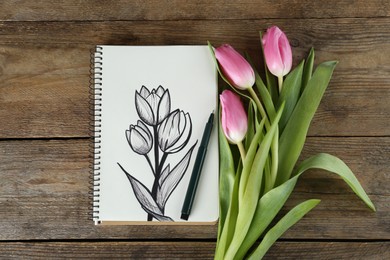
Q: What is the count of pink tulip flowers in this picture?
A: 3